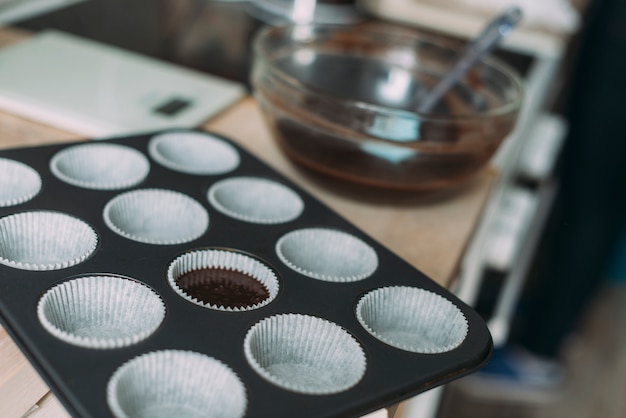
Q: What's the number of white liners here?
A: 12